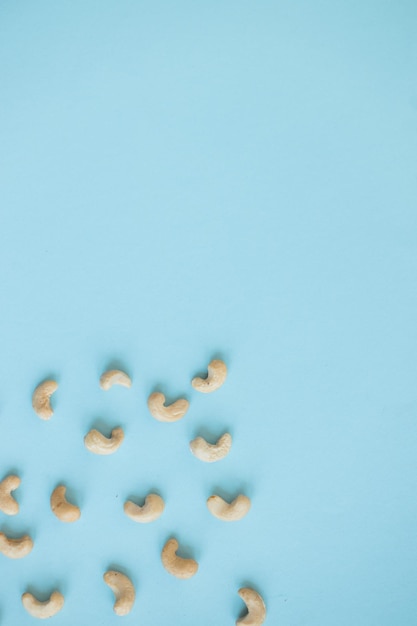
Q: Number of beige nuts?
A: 15